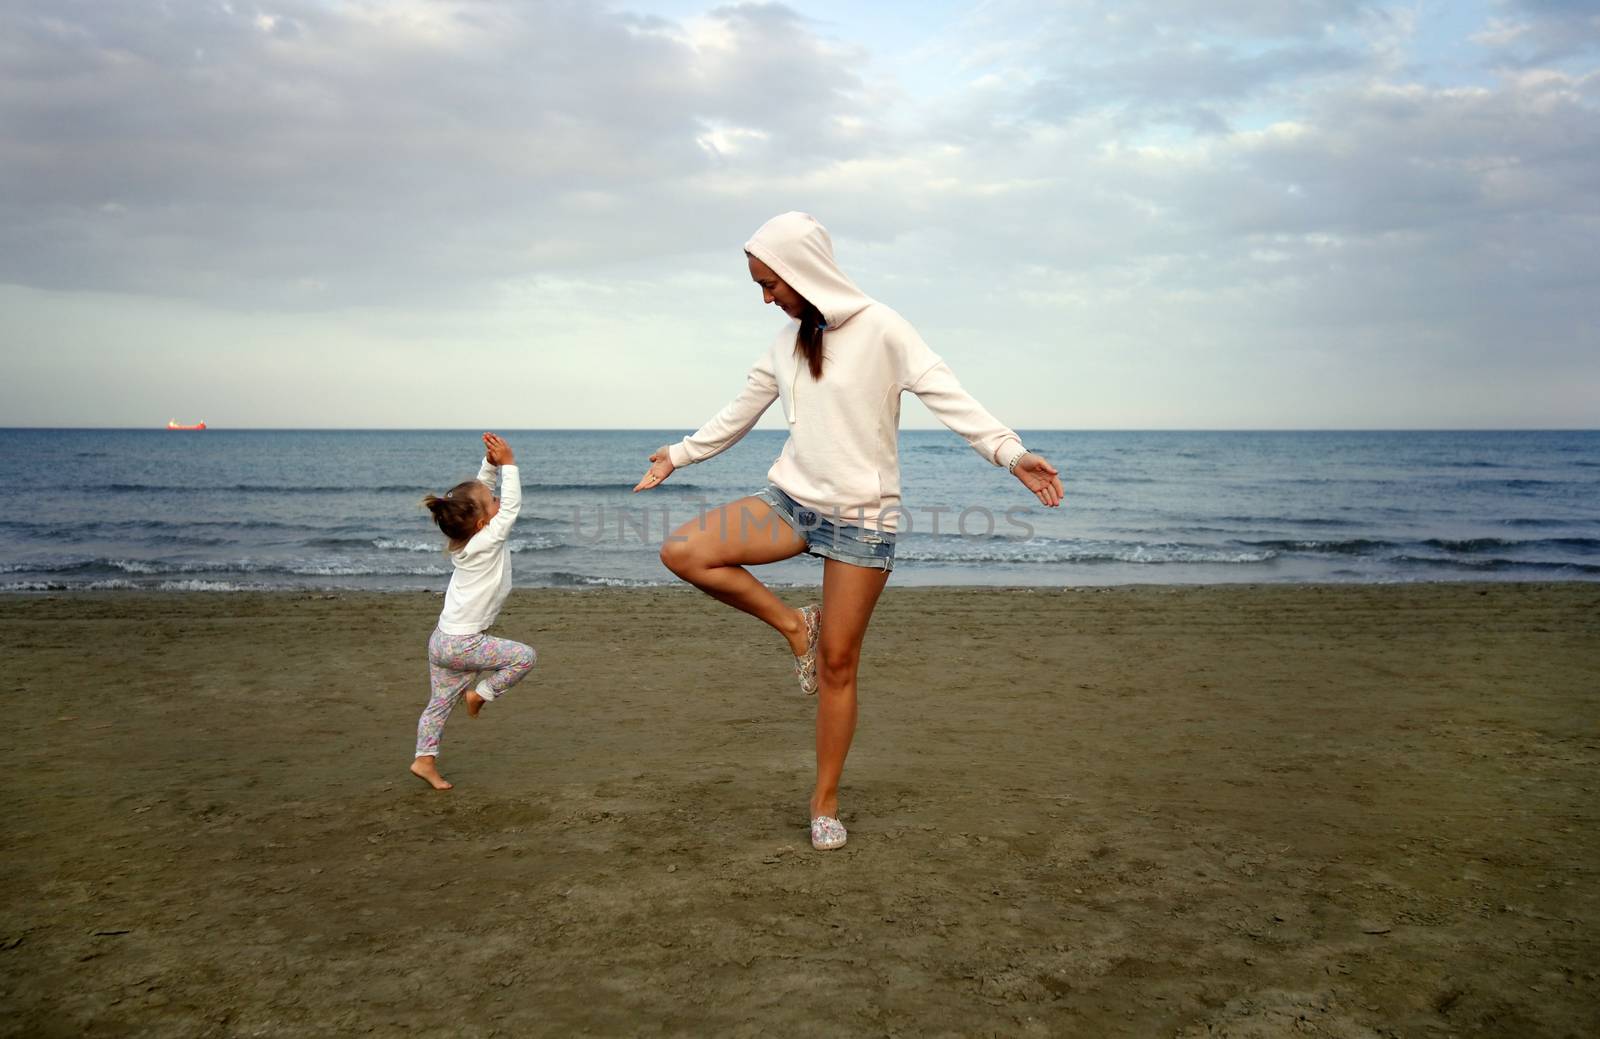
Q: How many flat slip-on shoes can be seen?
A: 2